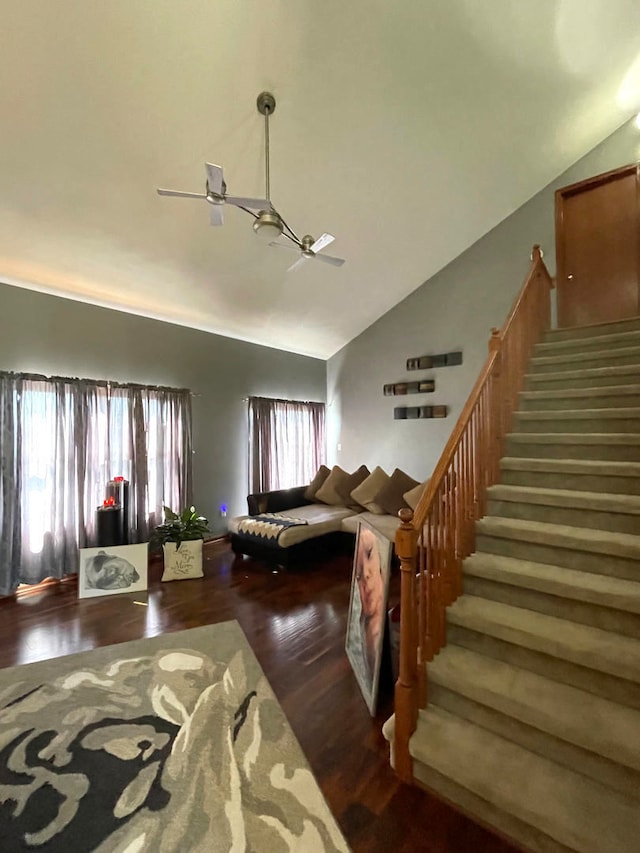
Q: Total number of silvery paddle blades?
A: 8